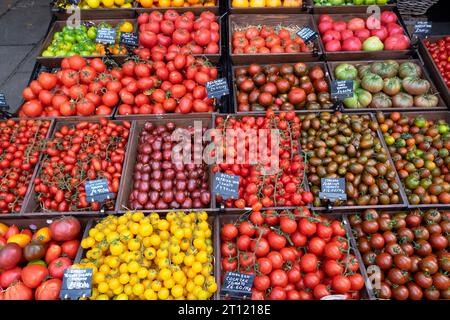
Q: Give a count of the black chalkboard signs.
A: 12